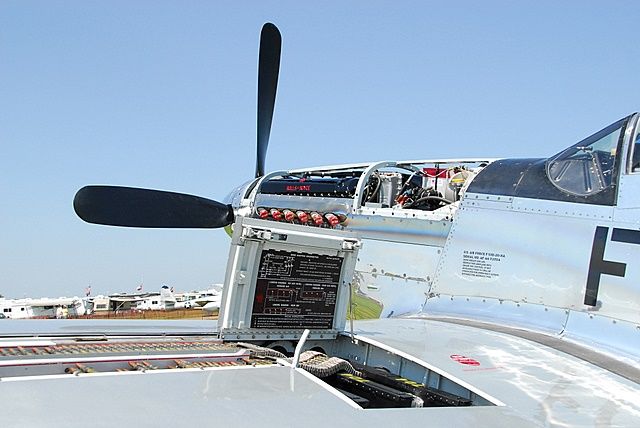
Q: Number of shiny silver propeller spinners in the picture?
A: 1